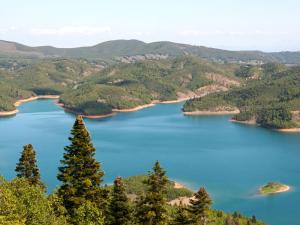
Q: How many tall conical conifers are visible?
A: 5